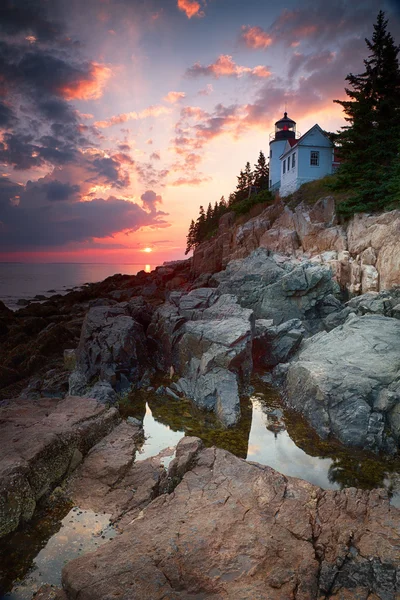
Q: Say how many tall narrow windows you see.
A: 3